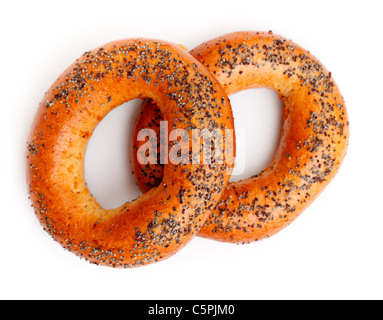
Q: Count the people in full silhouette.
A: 0